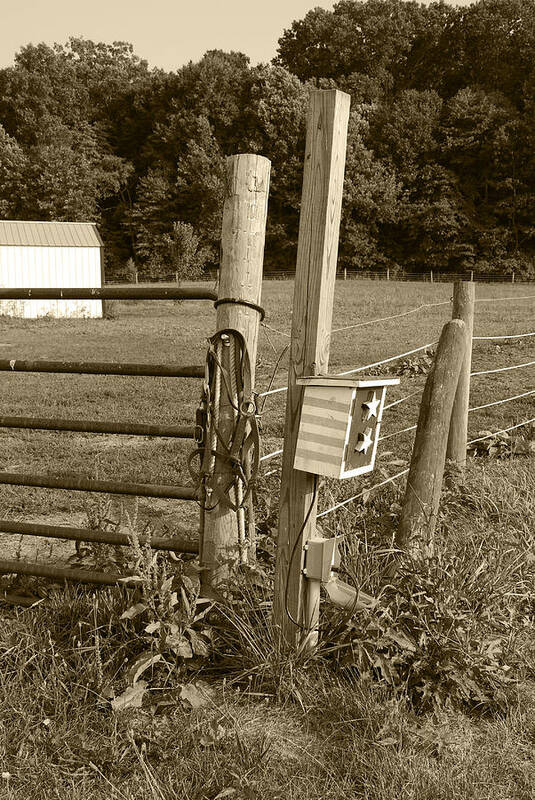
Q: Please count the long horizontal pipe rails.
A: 6